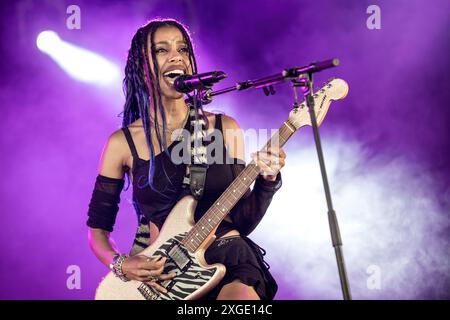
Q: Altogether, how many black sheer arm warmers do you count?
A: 2